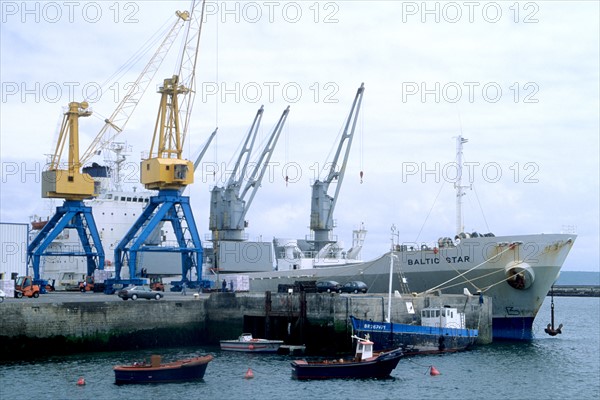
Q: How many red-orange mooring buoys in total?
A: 3